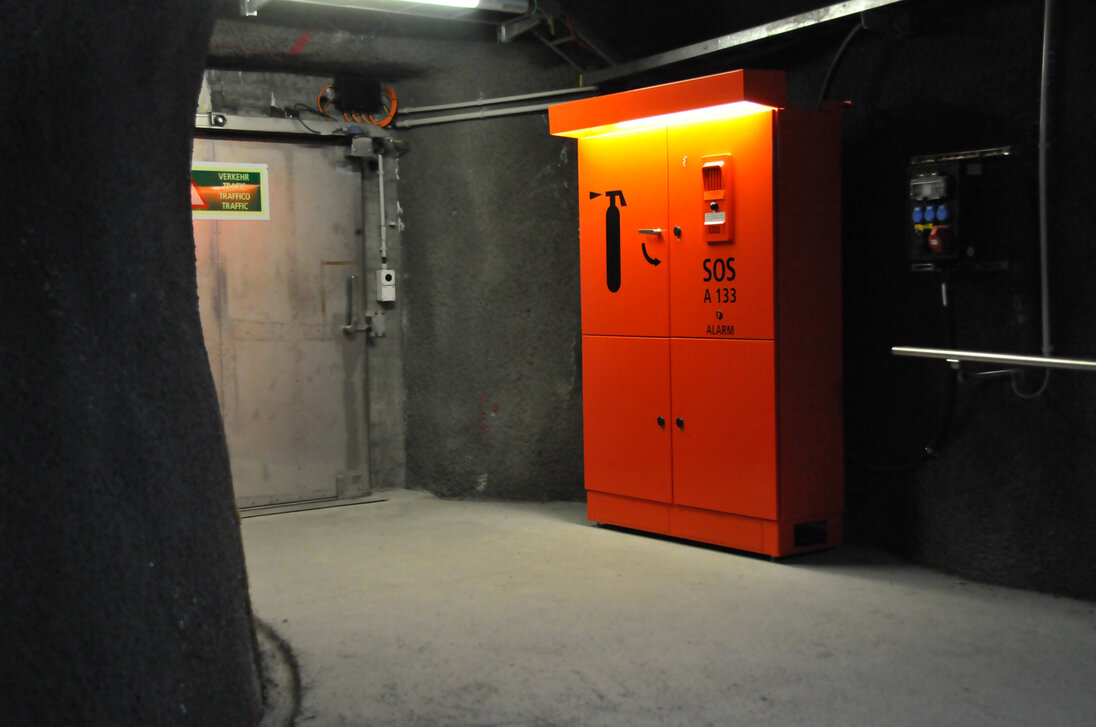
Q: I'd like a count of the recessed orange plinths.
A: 1